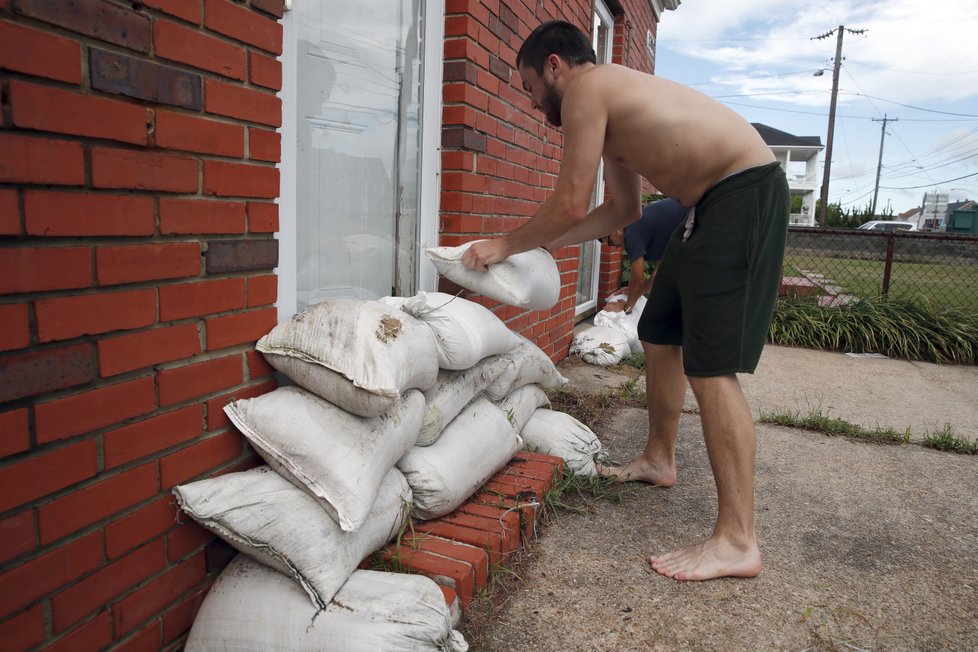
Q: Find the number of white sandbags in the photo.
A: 13